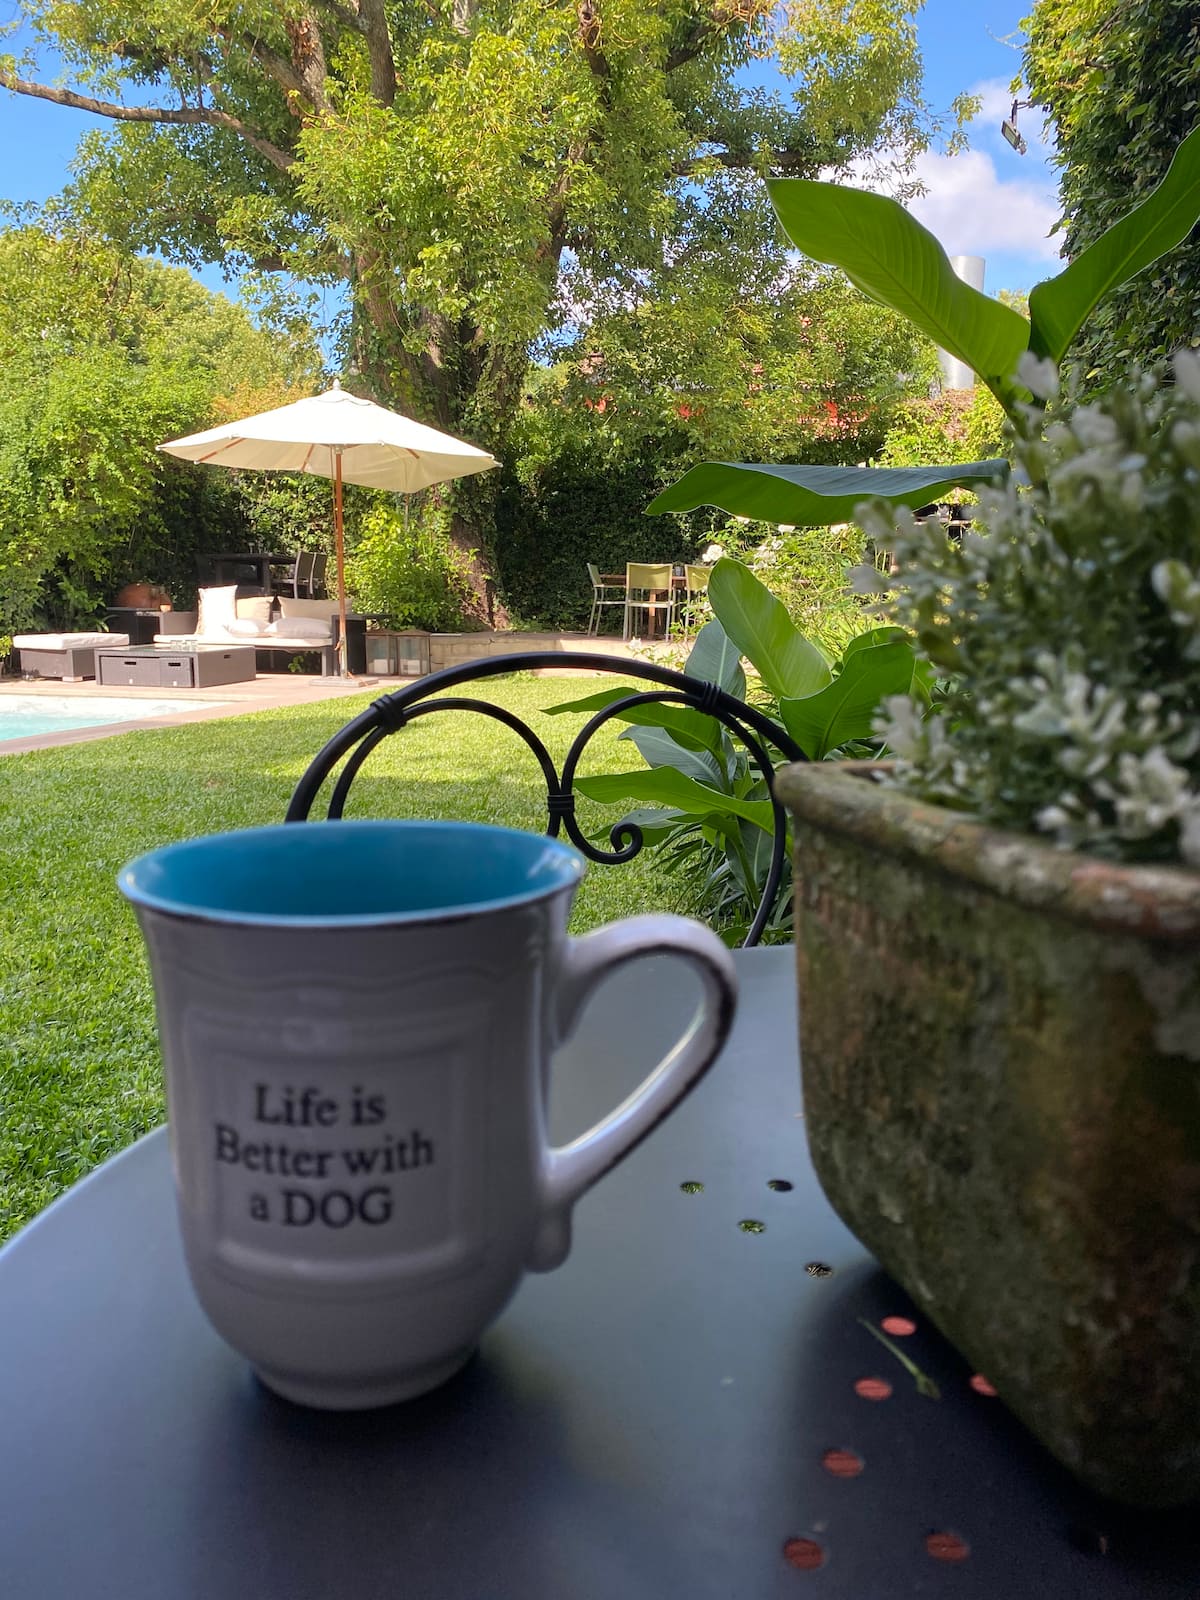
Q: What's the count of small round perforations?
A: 10